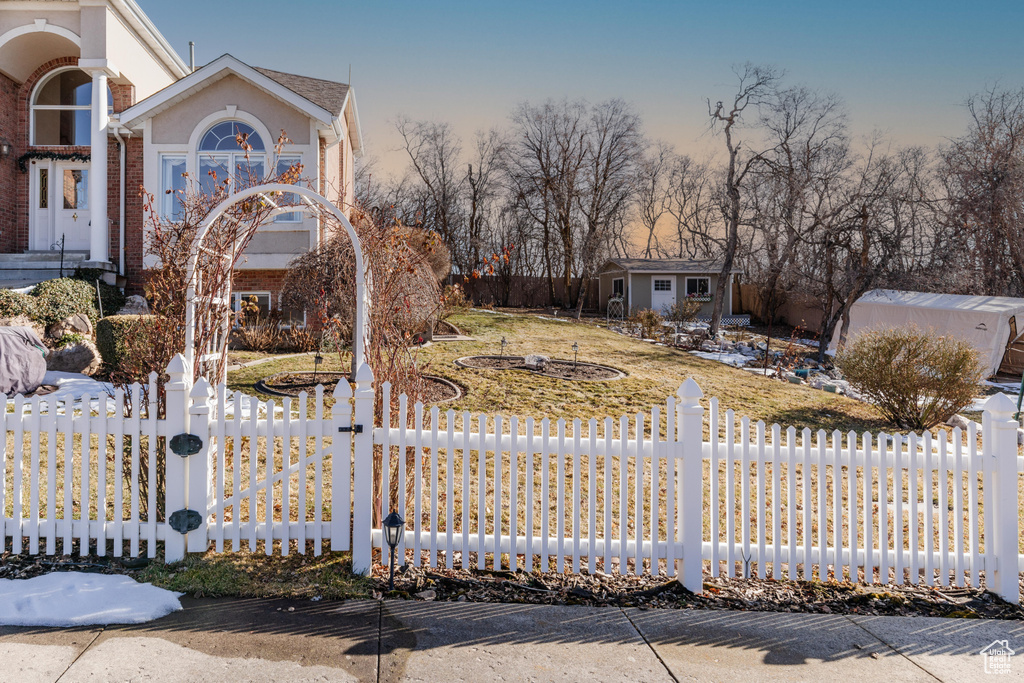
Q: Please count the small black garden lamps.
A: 4